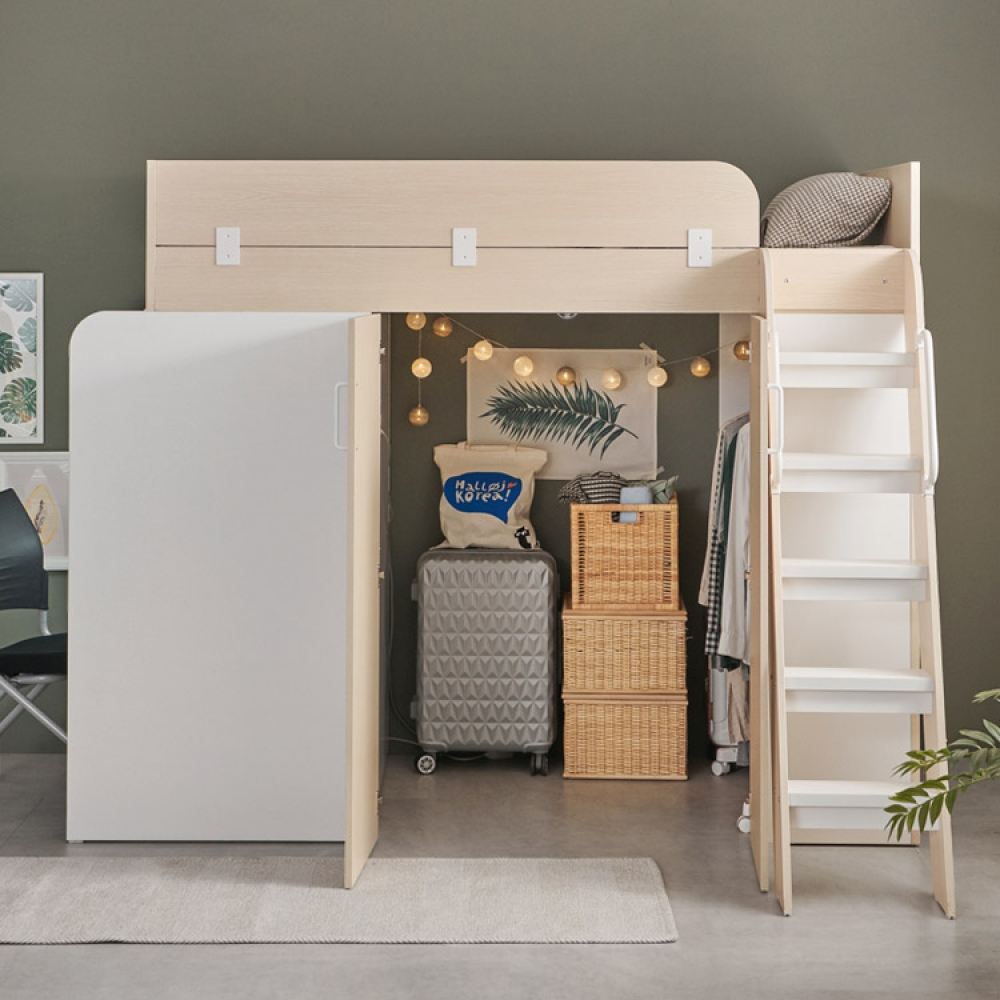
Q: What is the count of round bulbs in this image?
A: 11